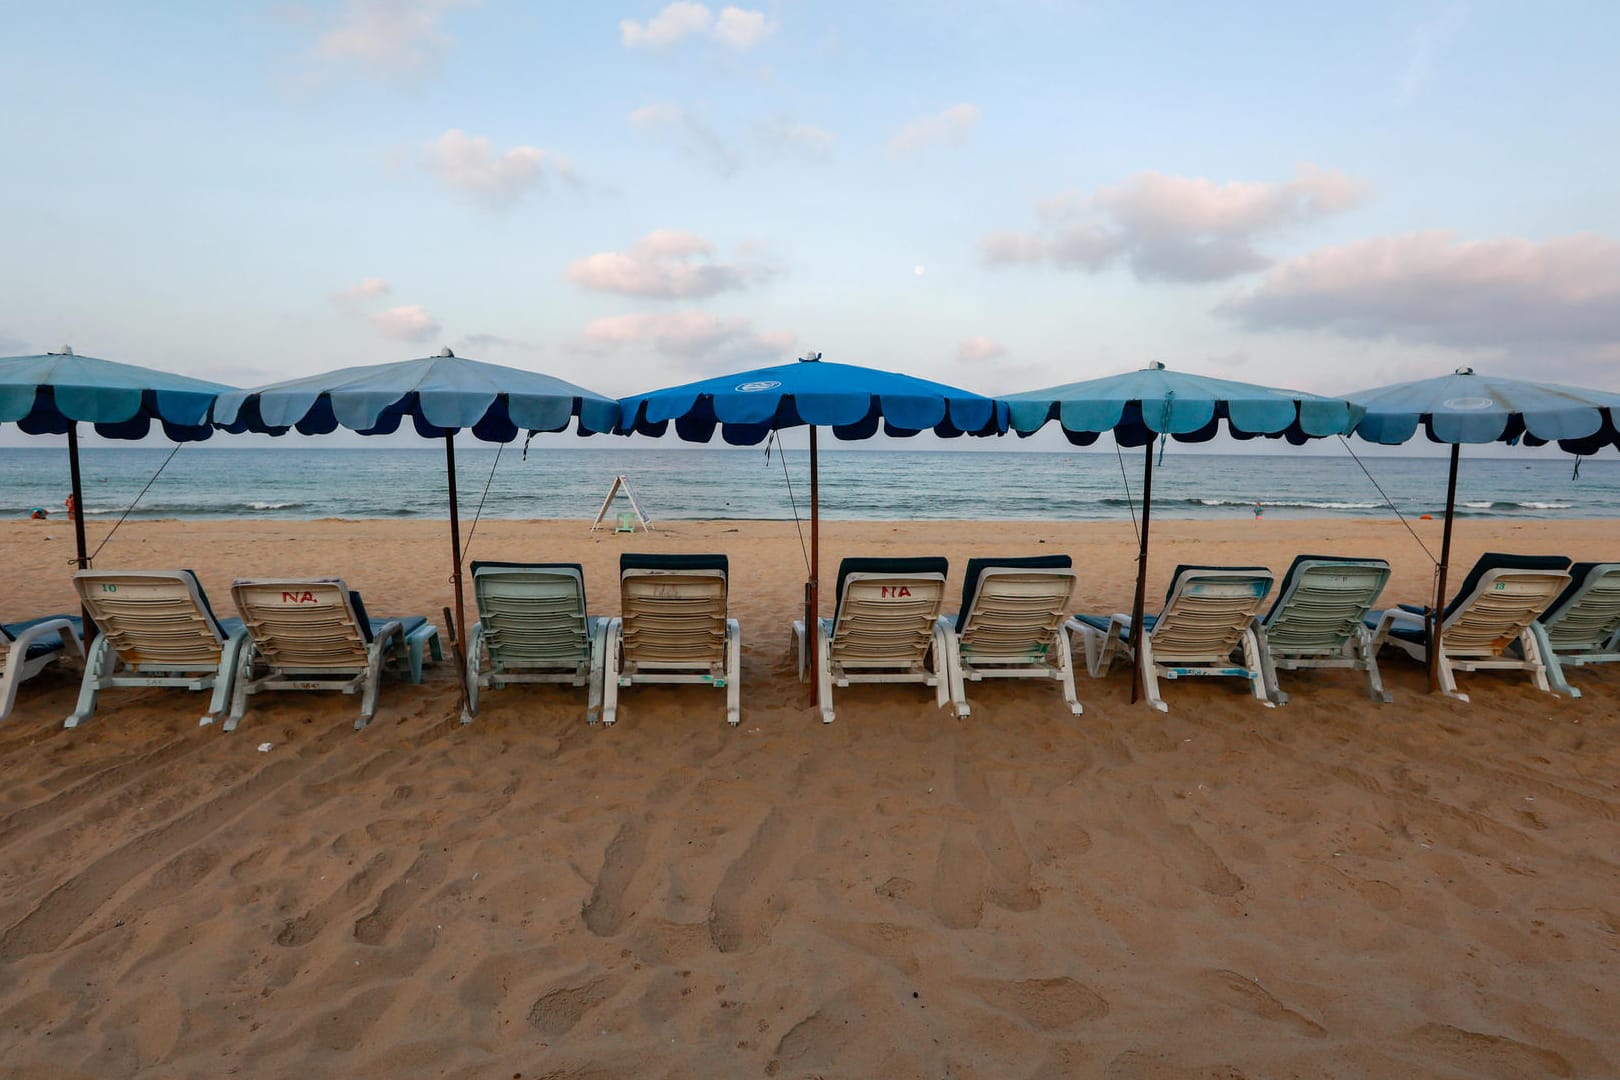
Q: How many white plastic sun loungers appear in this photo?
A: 11